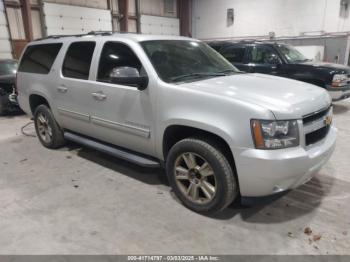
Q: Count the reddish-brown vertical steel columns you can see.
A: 3